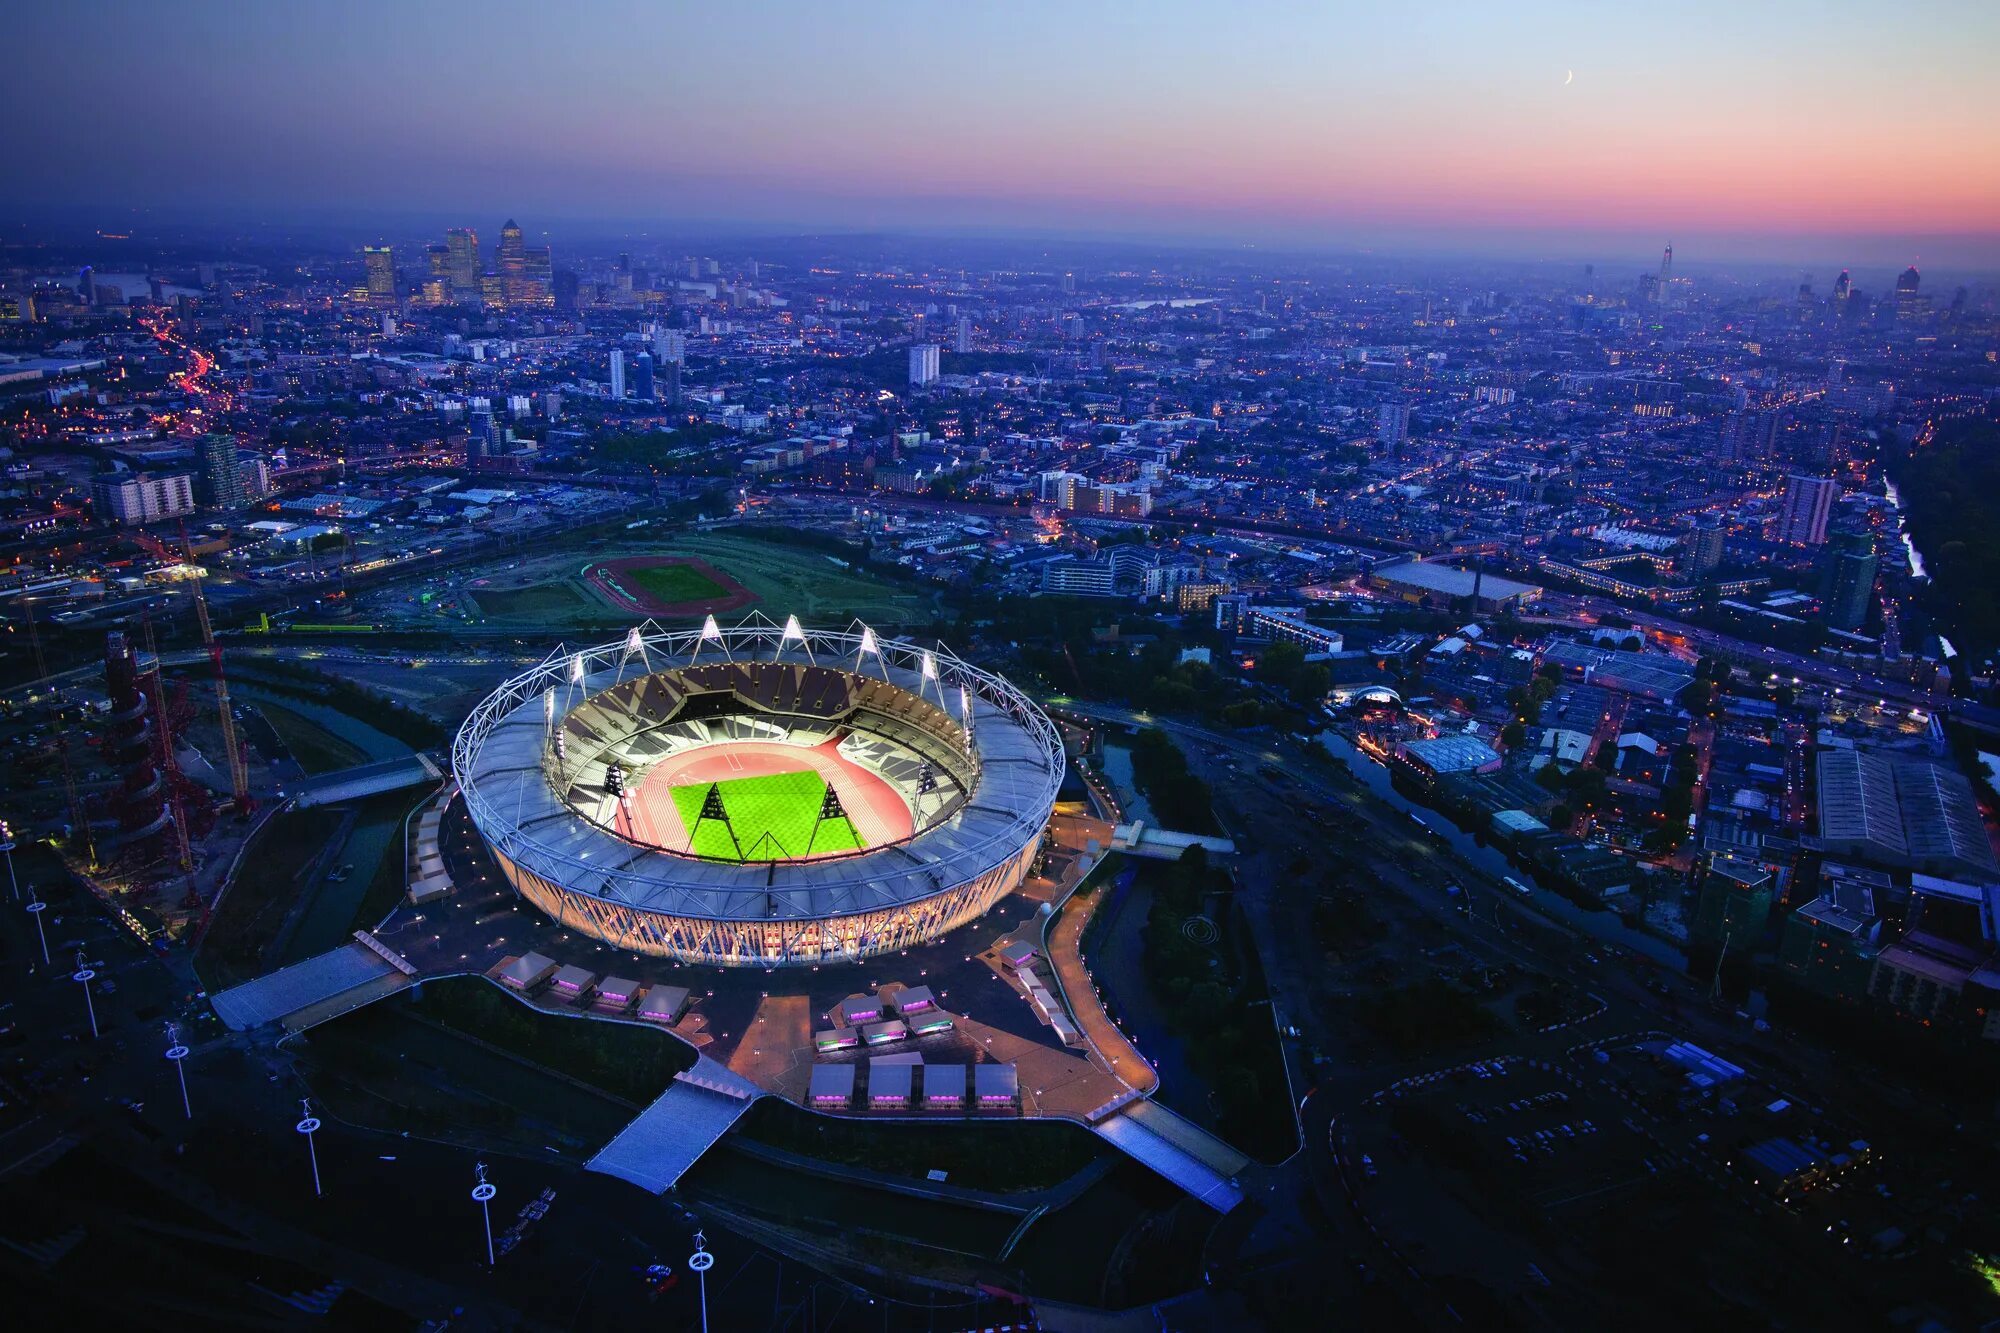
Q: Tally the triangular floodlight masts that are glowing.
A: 8